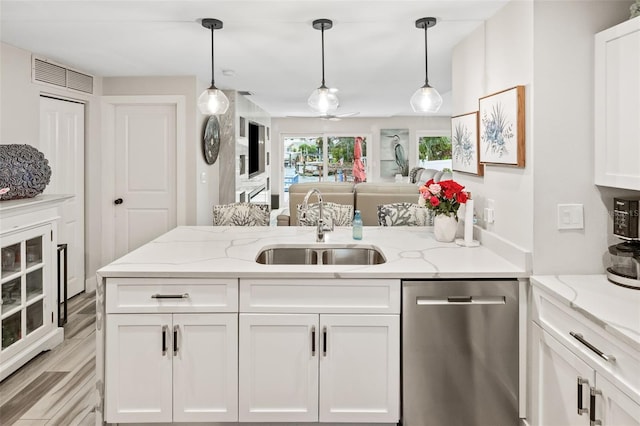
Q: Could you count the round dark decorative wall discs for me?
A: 1